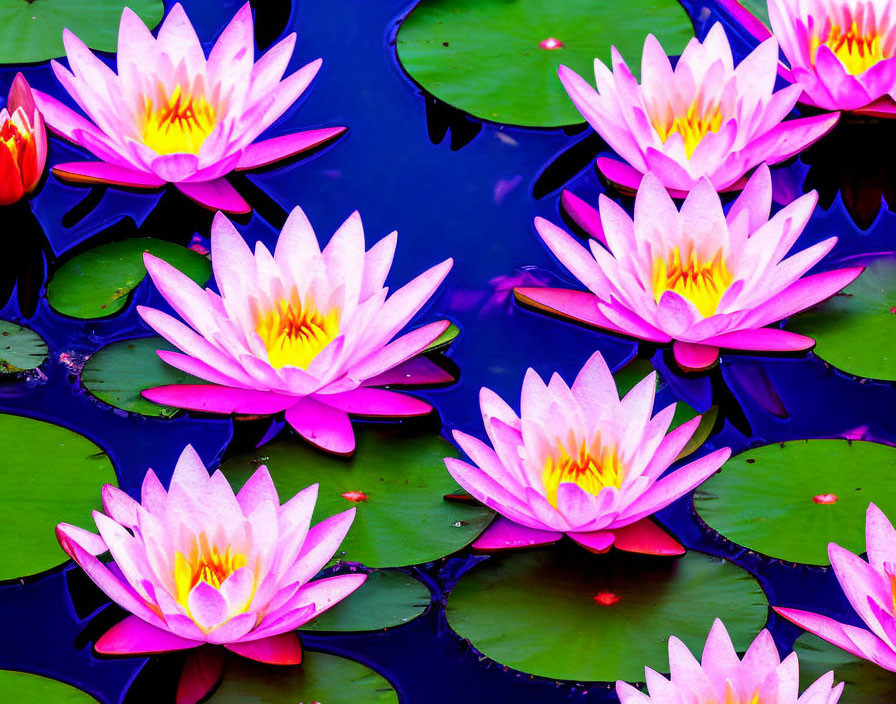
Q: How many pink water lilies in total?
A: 9